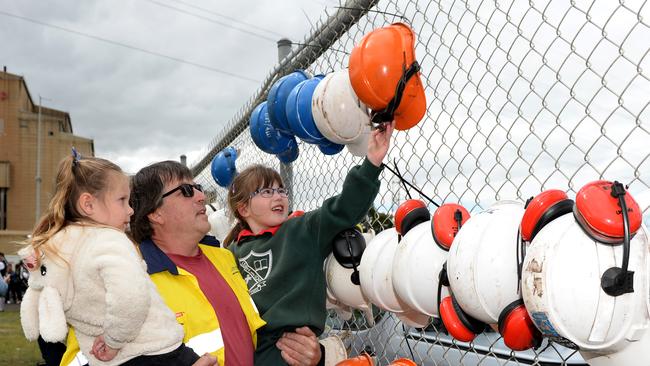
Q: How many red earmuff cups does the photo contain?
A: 6